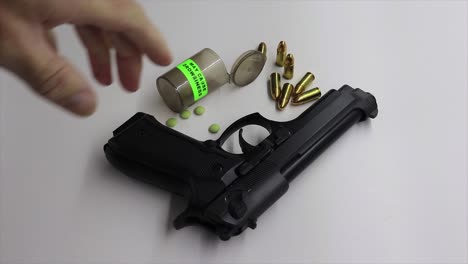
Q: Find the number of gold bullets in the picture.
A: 7